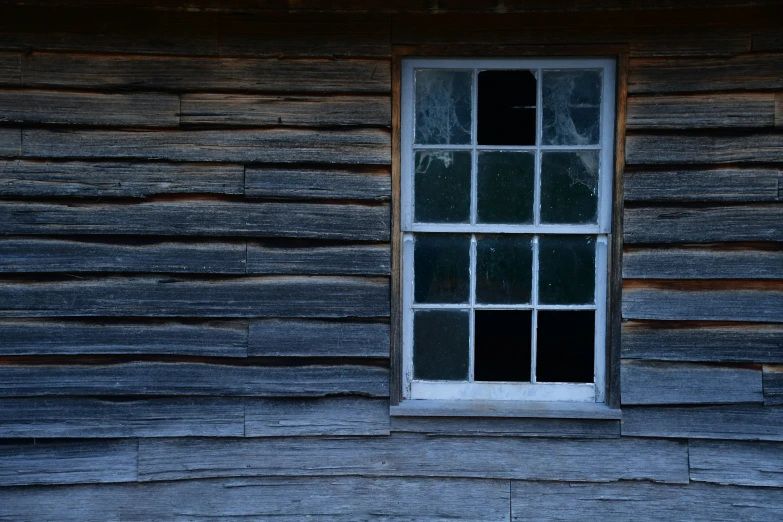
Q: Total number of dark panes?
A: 3